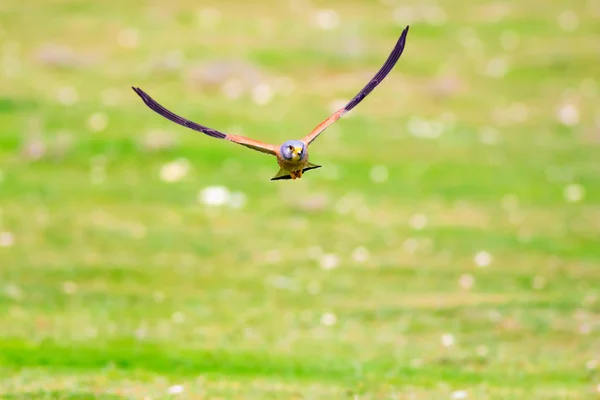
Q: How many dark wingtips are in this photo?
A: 2